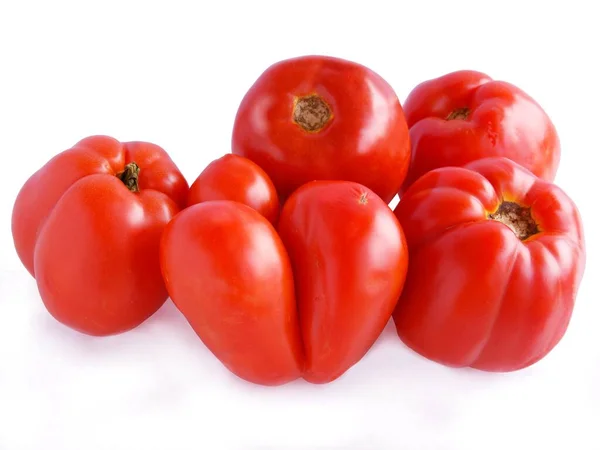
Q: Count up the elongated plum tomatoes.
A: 2